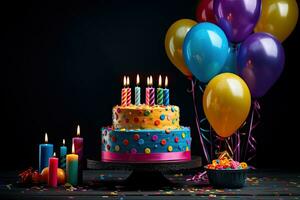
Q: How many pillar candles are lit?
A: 5